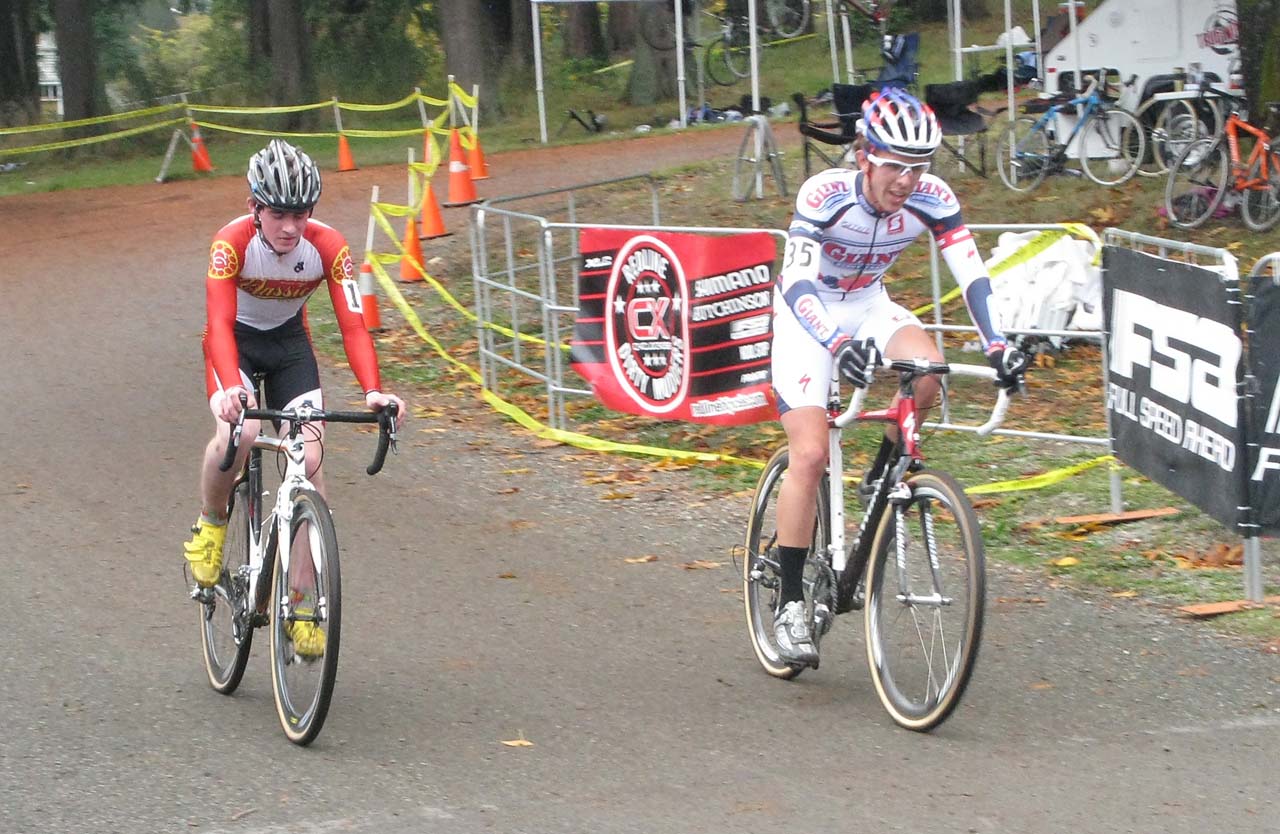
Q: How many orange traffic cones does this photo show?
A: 8